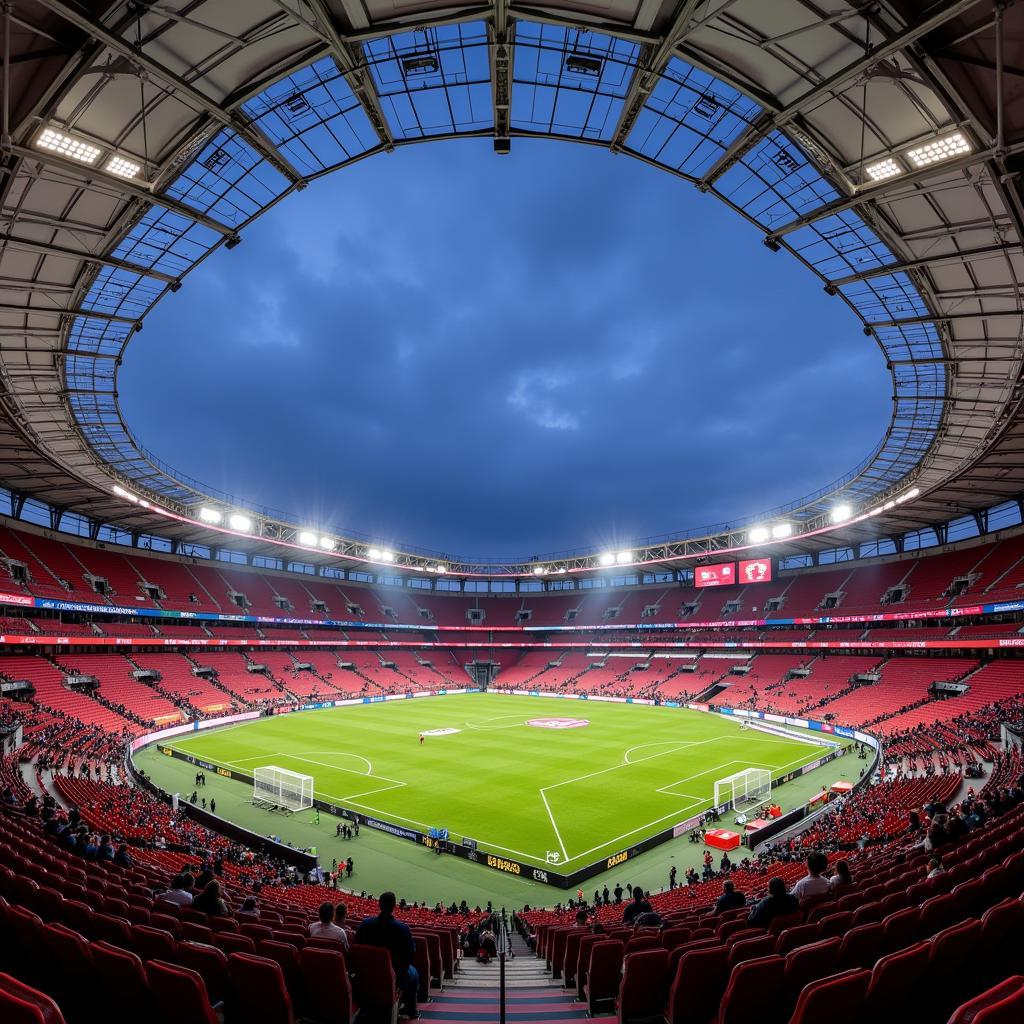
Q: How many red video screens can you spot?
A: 2